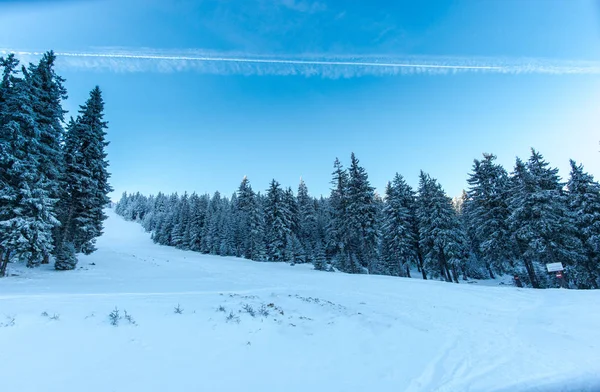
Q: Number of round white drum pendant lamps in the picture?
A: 0